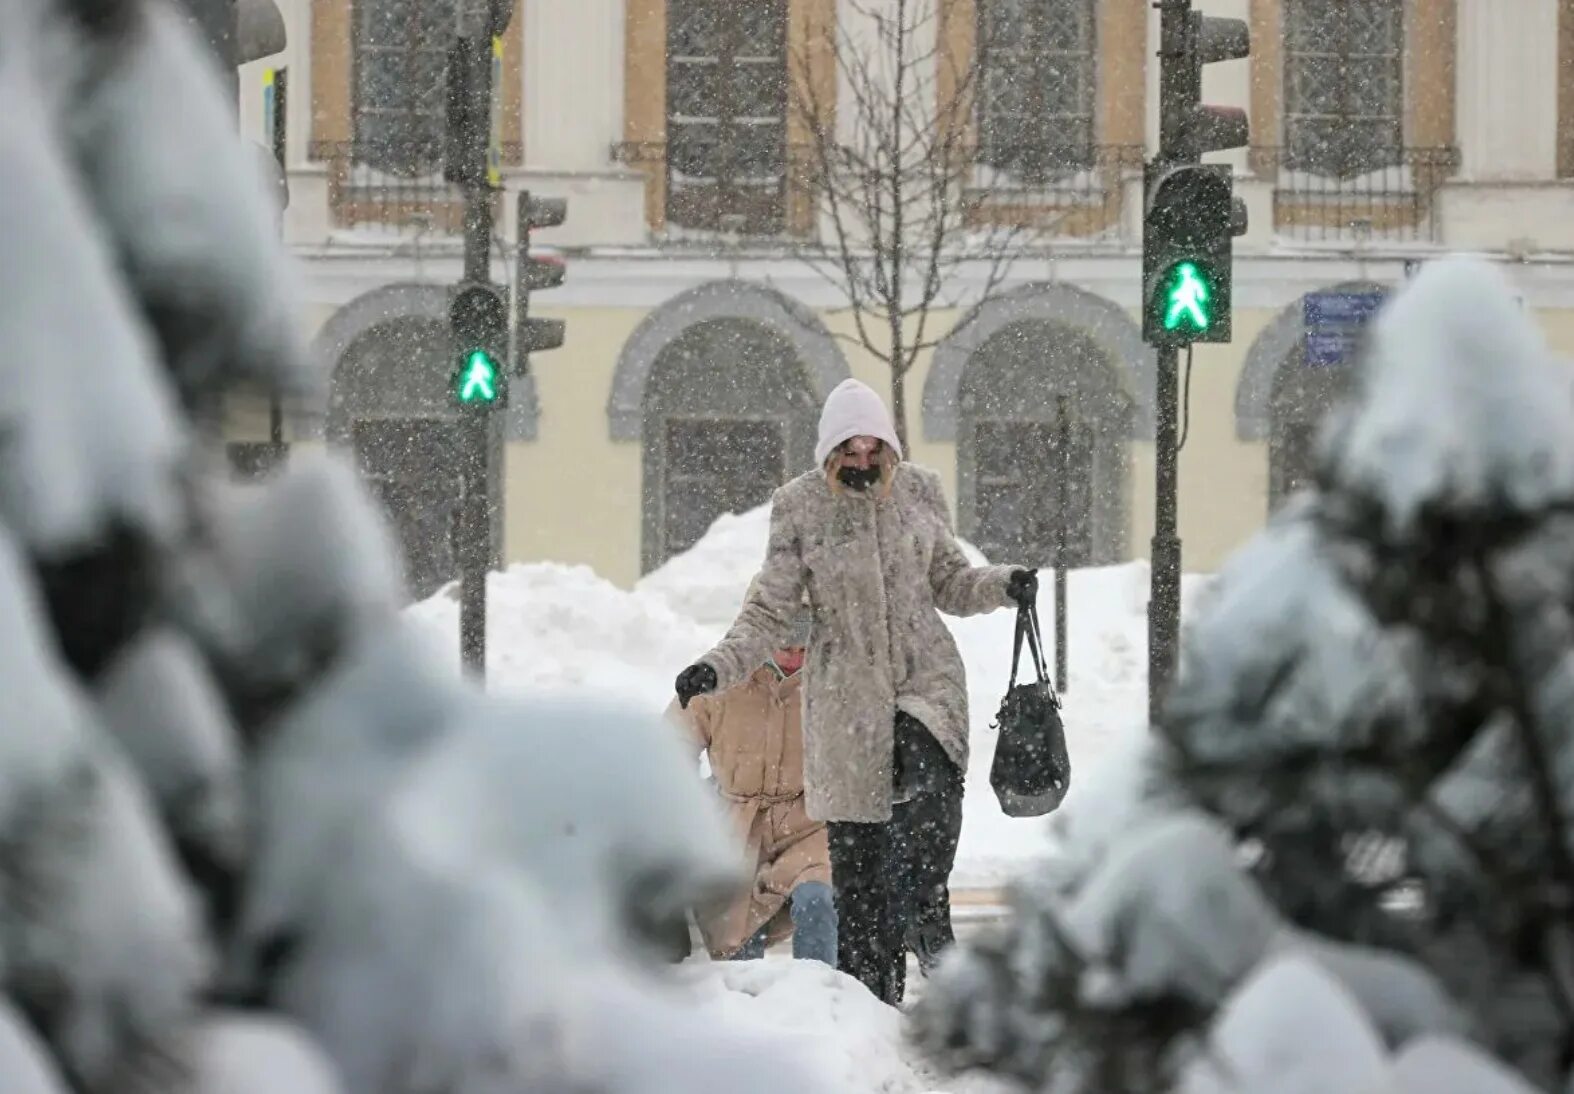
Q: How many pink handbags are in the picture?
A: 0